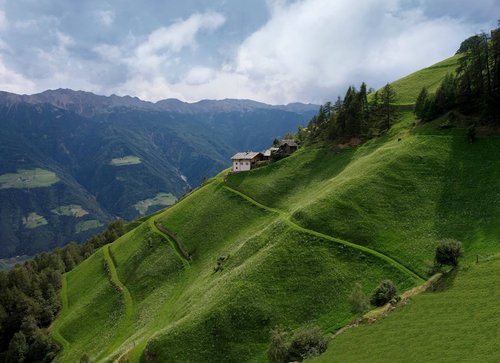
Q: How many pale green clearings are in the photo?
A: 6